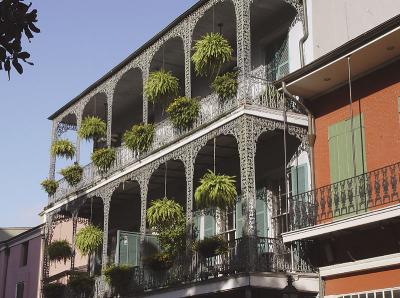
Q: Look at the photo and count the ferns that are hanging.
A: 8